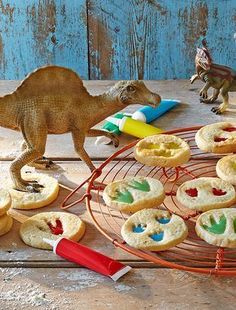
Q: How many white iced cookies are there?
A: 0